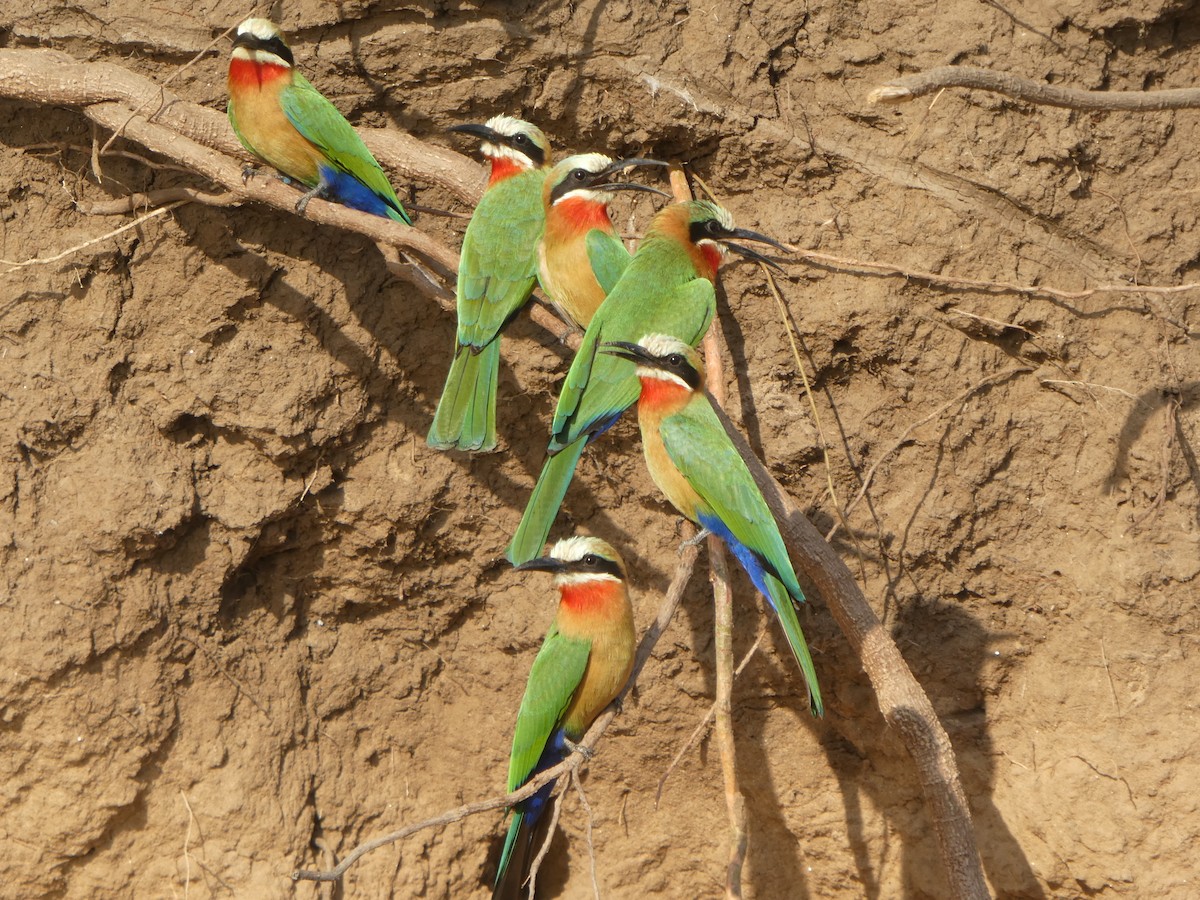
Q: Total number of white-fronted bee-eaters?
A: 6